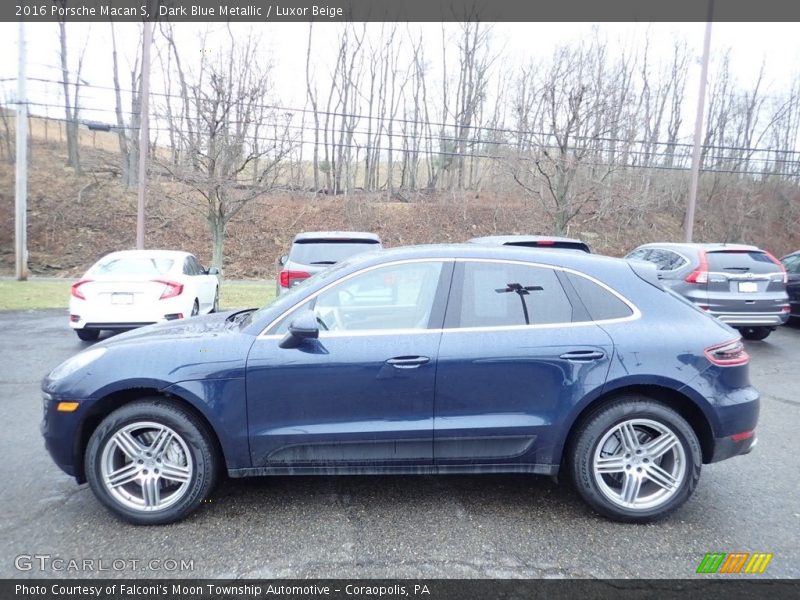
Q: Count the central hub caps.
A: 2